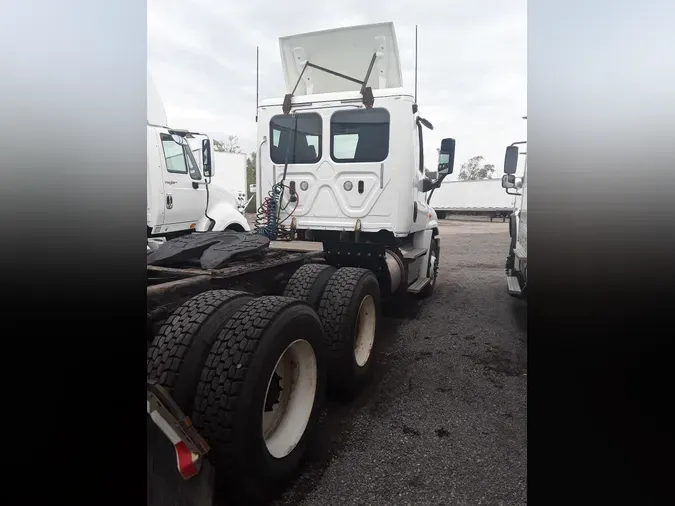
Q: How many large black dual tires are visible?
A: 4